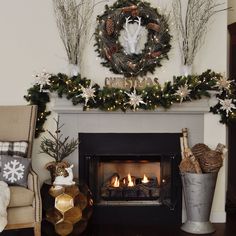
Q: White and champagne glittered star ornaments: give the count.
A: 6